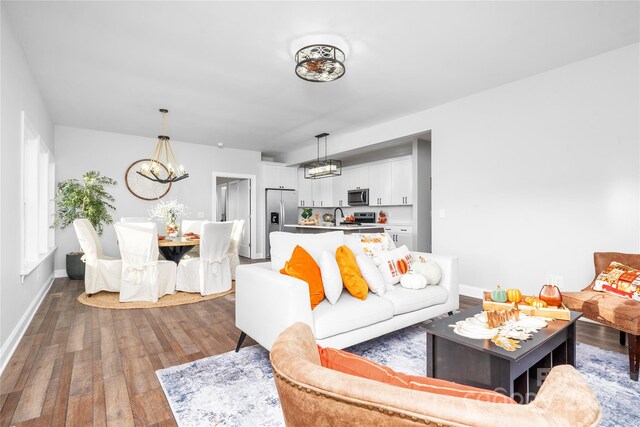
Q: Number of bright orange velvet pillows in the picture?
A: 2